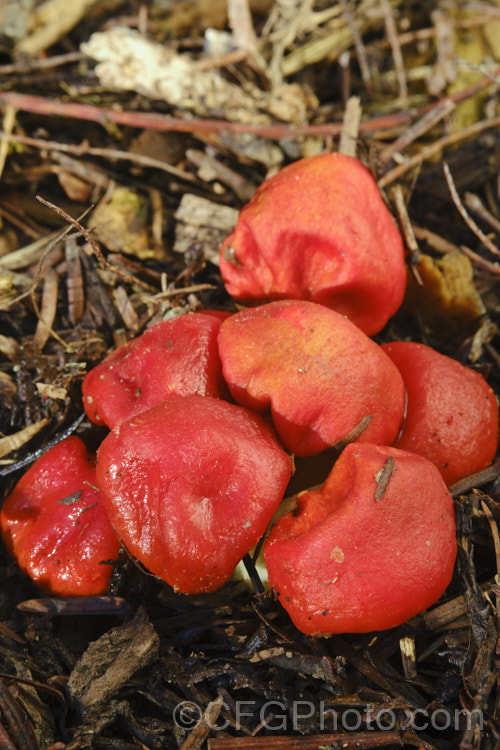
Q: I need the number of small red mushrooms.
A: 7